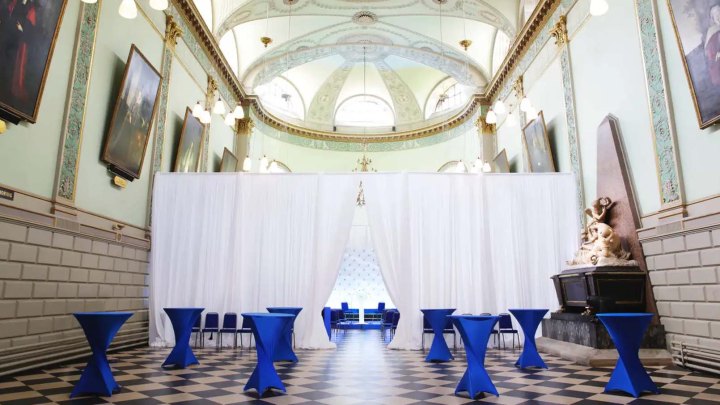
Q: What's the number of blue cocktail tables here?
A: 8